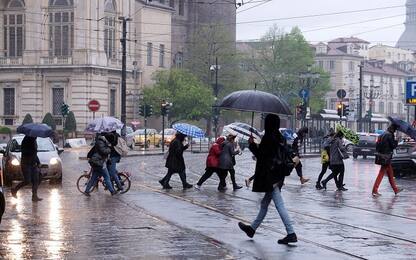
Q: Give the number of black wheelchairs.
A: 0